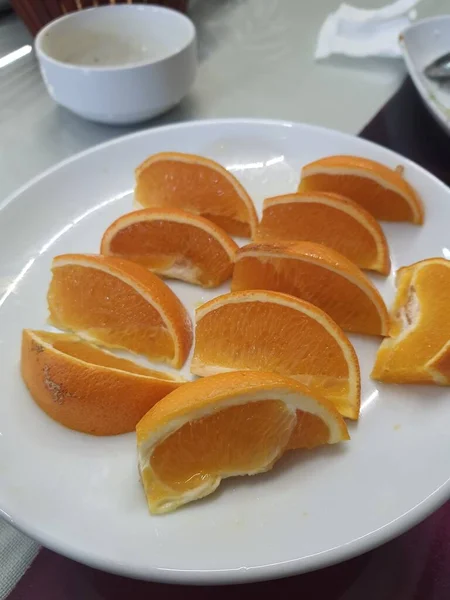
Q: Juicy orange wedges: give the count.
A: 10